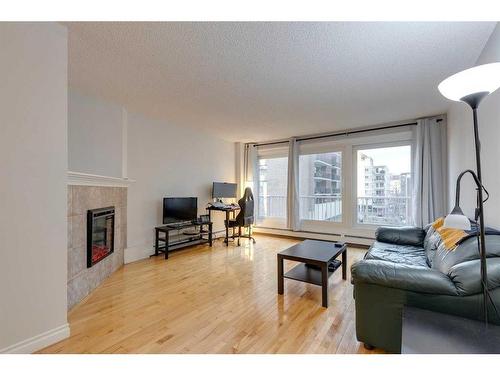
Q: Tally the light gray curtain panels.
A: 3